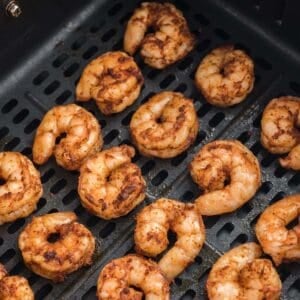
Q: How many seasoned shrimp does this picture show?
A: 15